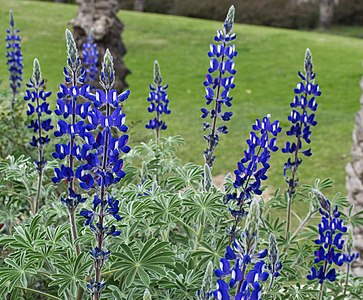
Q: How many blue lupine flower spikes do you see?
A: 11